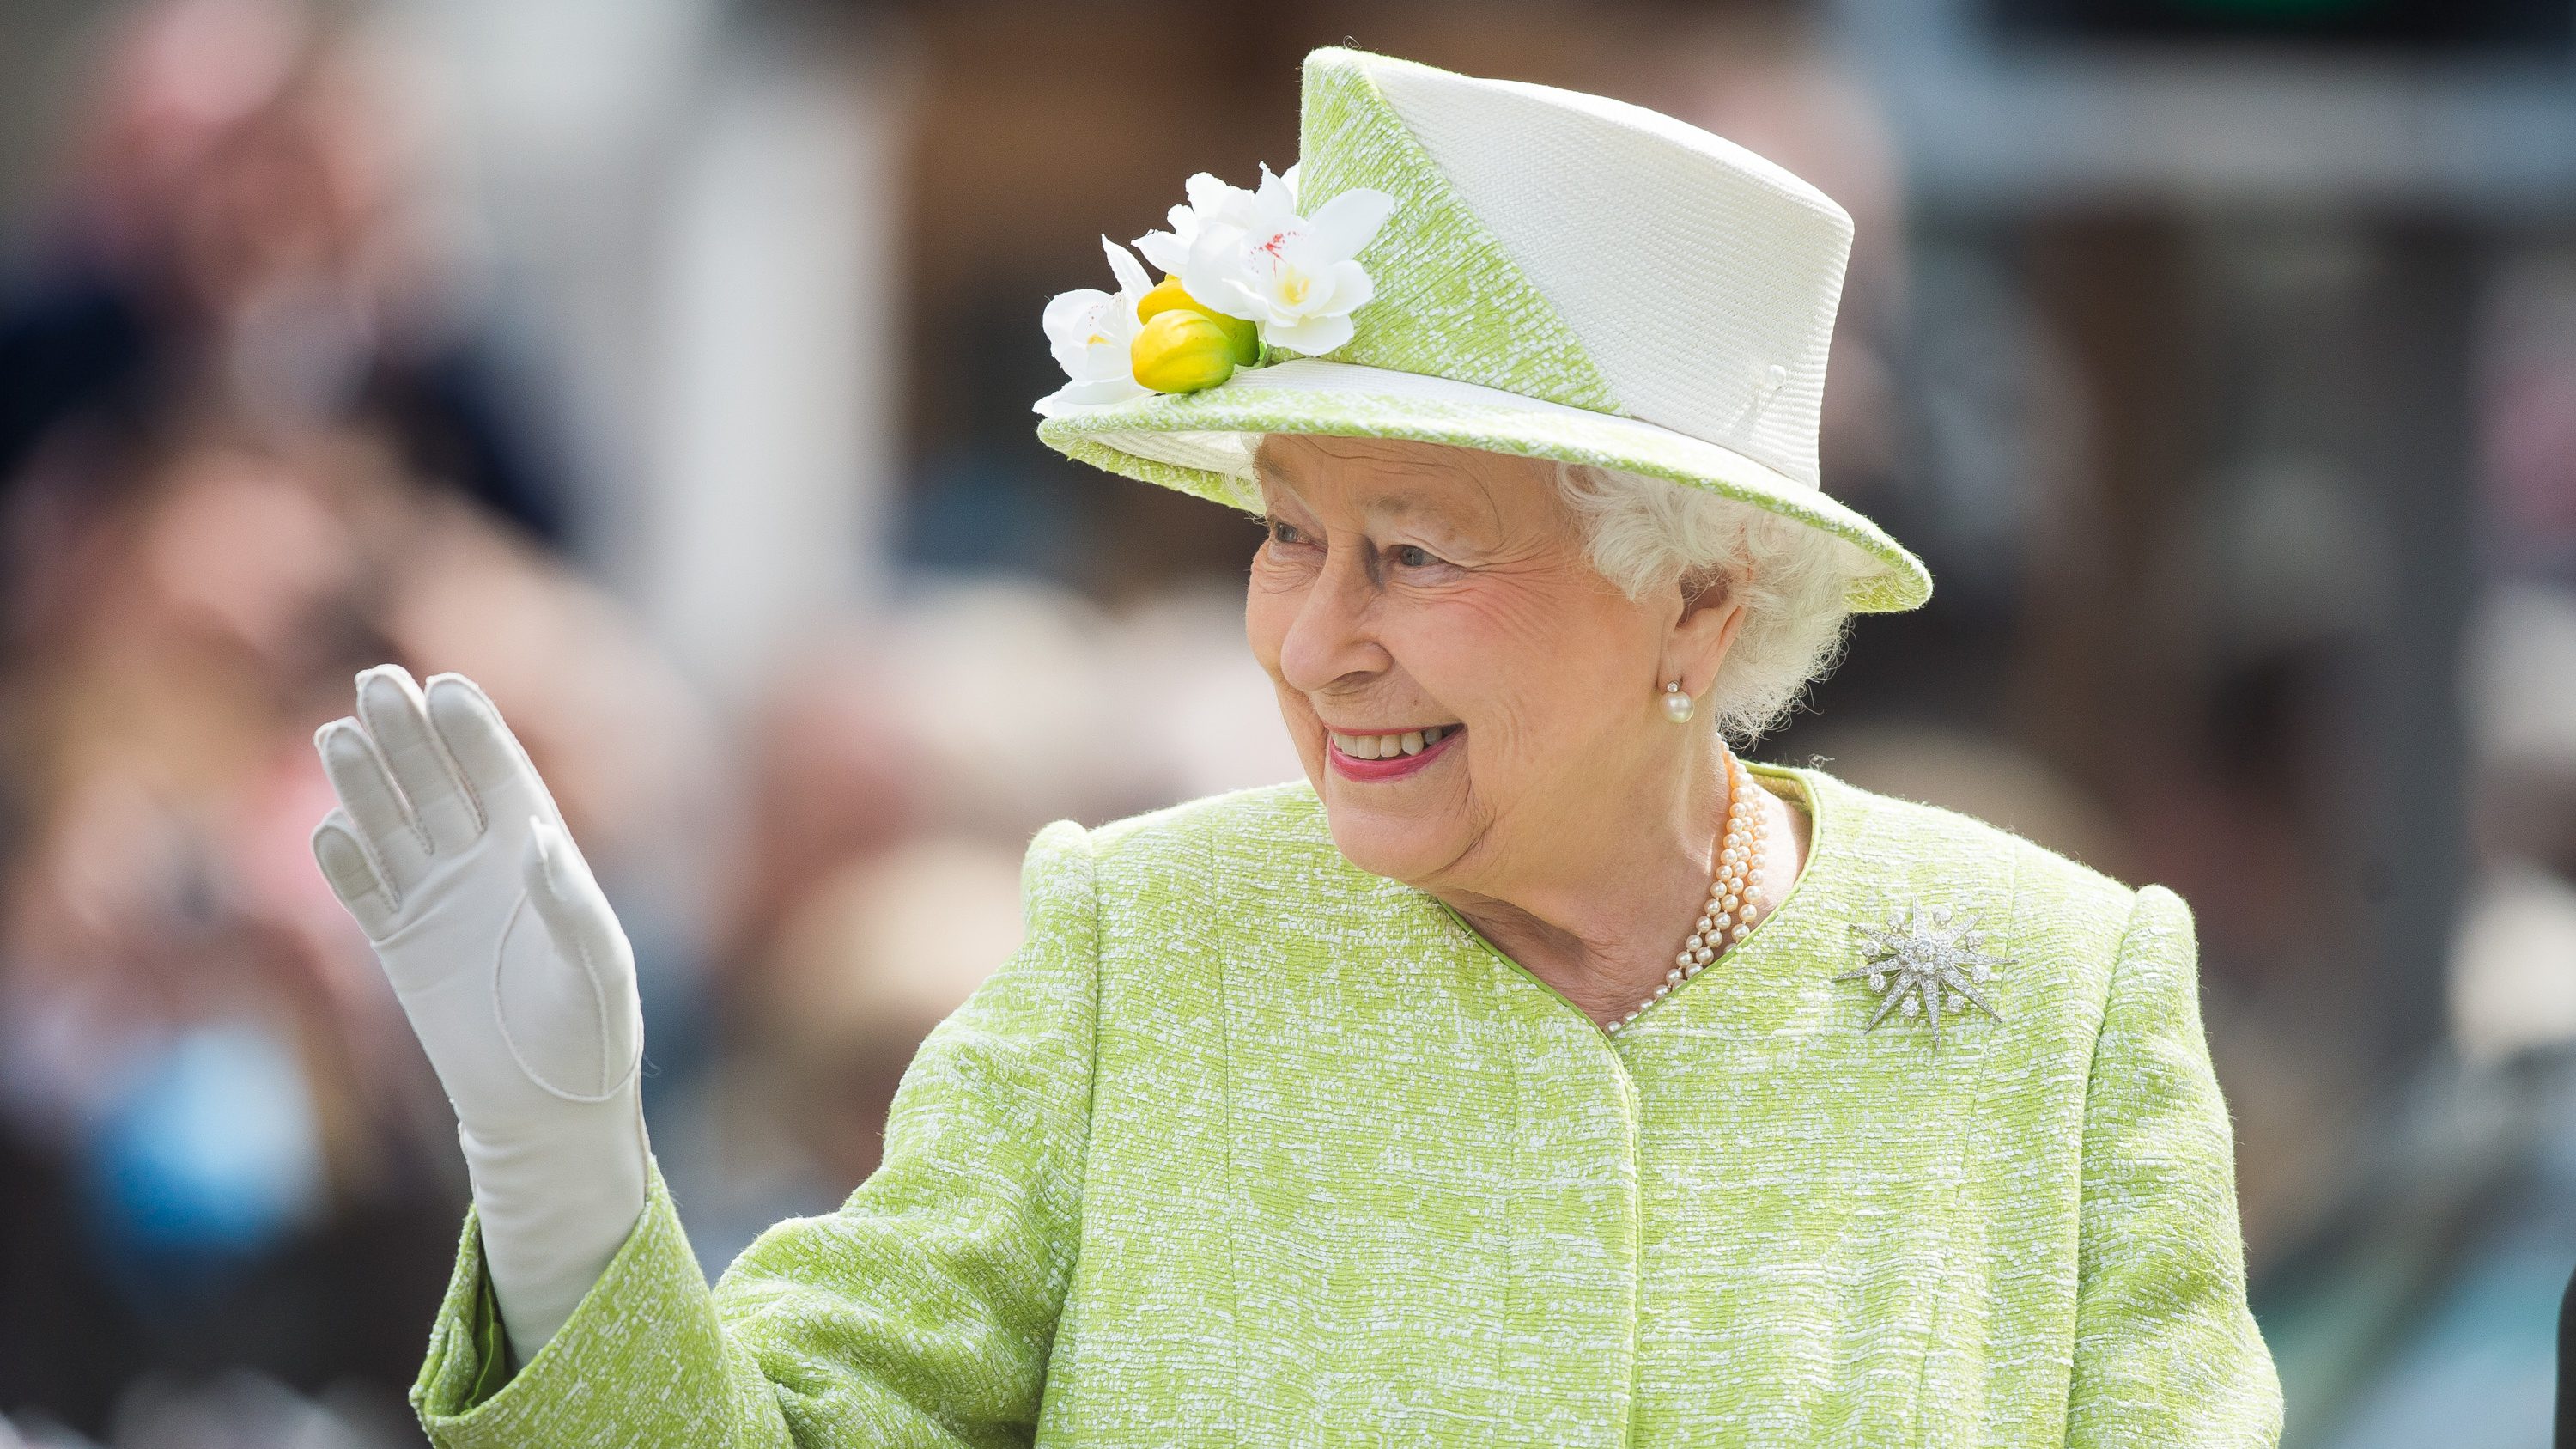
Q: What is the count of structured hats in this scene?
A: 1